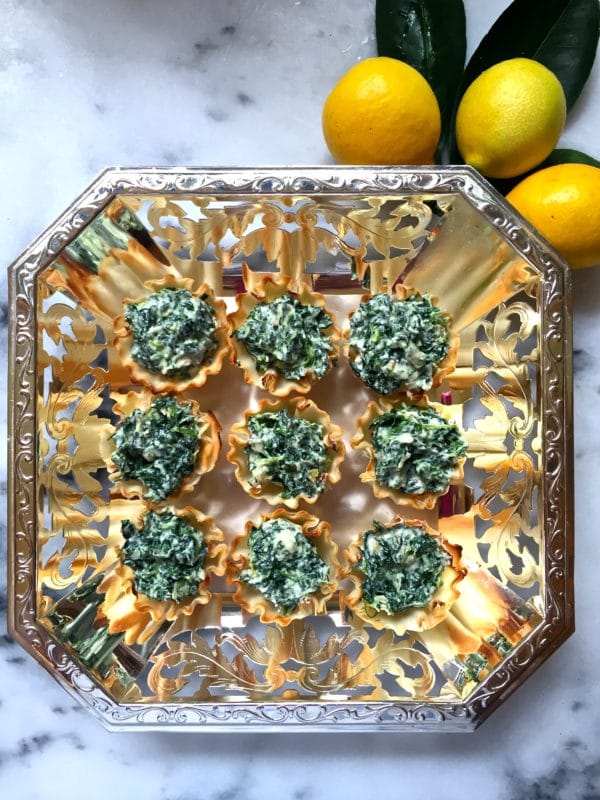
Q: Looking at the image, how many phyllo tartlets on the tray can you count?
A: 9